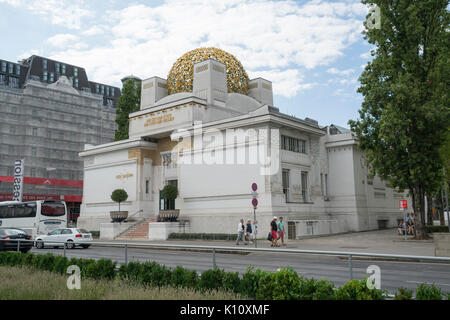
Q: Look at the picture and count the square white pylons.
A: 3